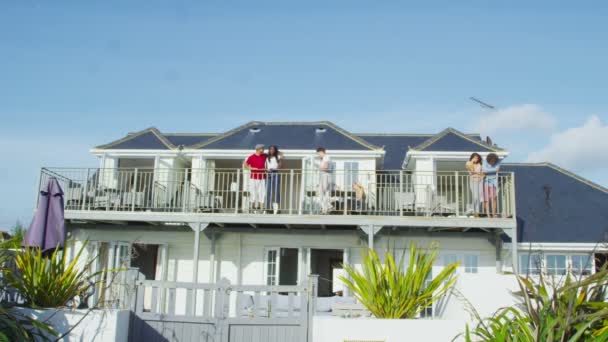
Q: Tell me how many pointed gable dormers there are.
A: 2